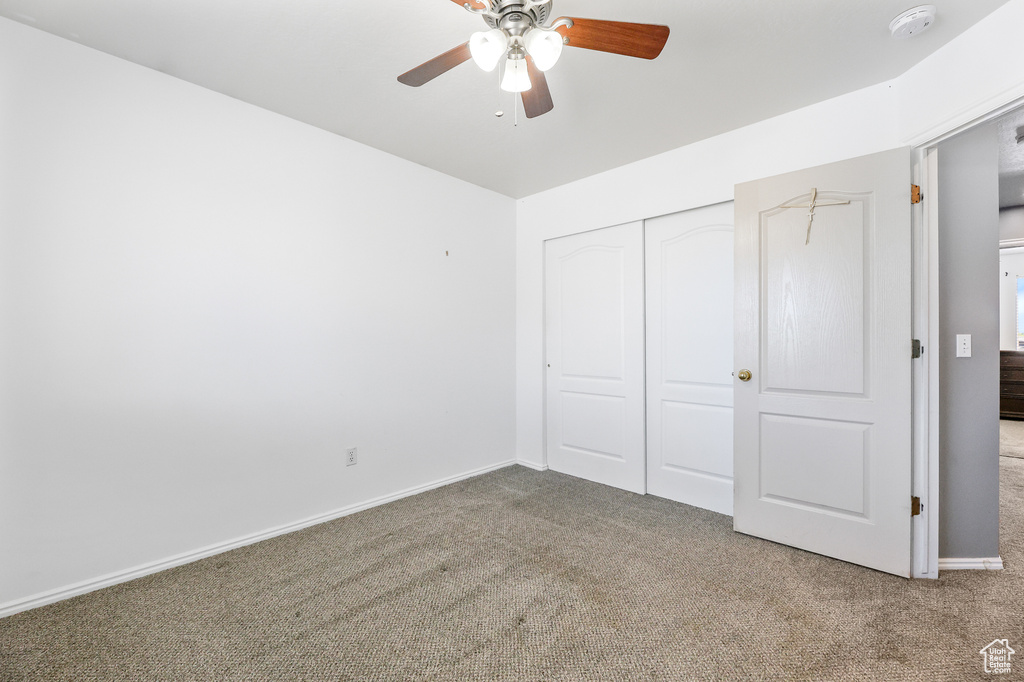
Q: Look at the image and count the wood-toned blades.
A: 4